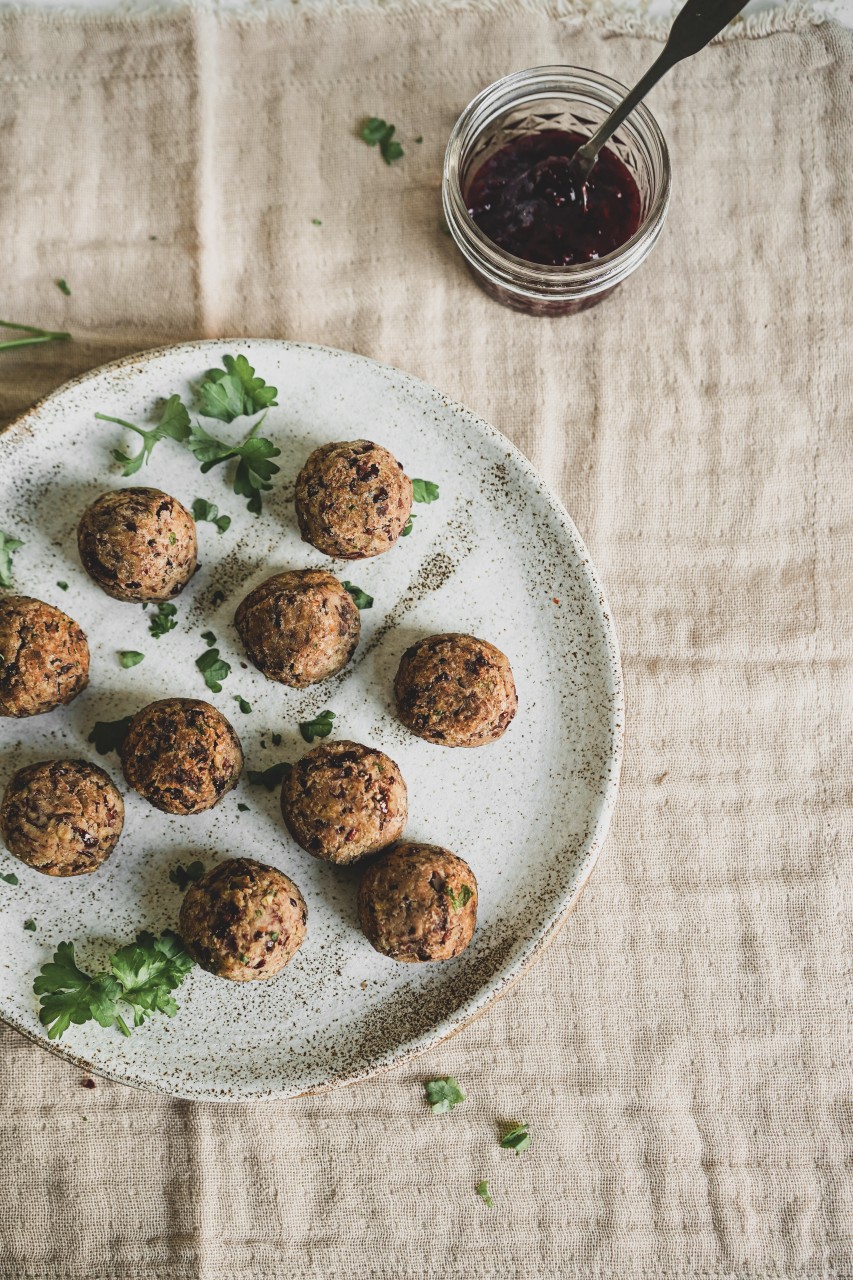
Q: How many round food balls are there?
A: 10